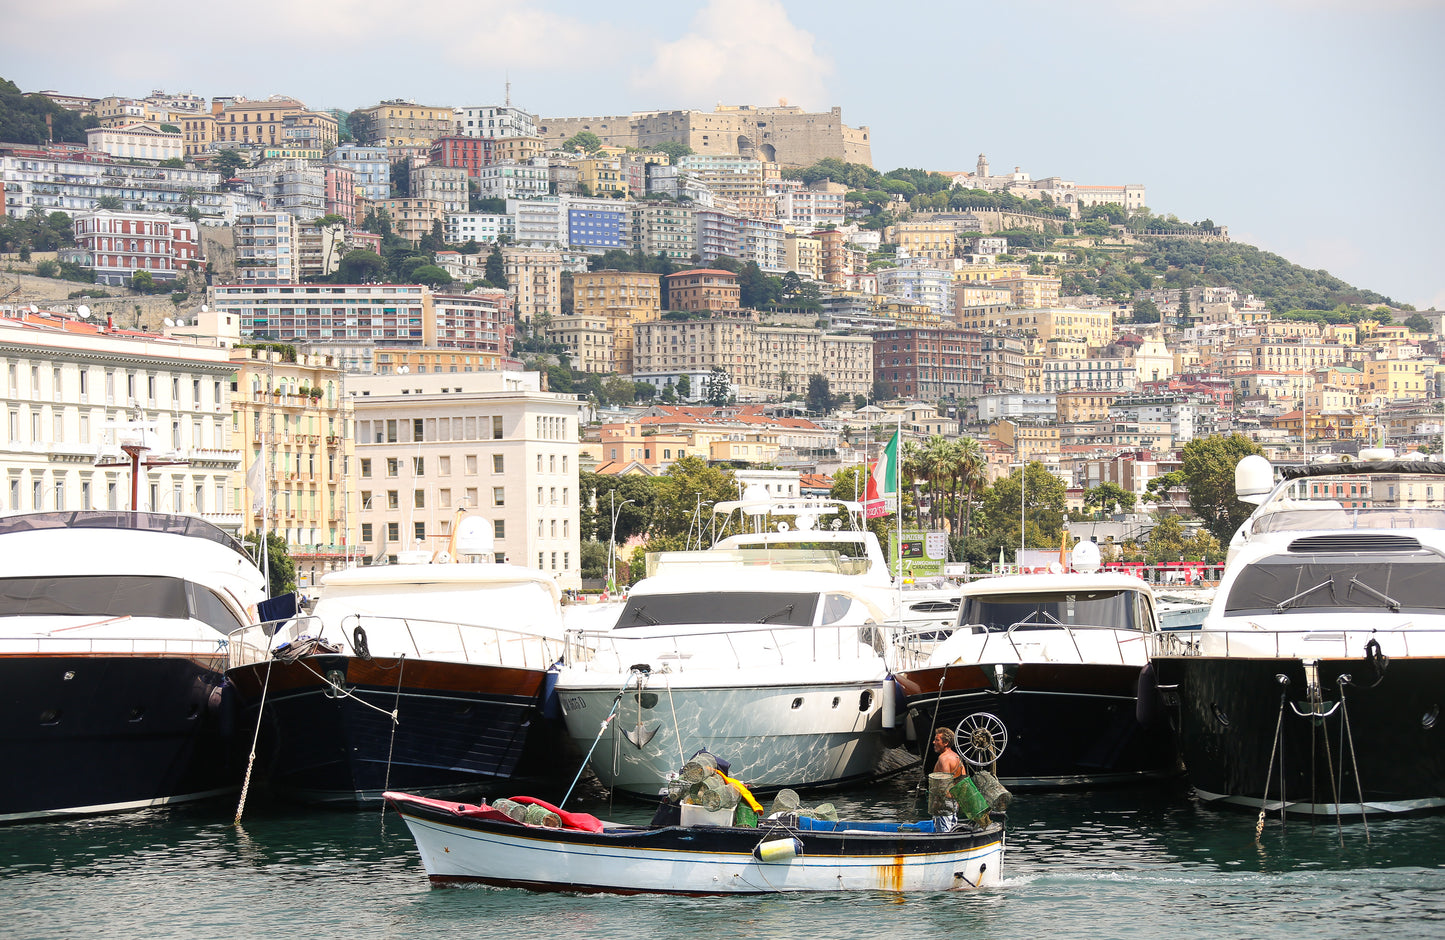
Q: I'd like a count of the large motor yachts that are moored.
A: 5